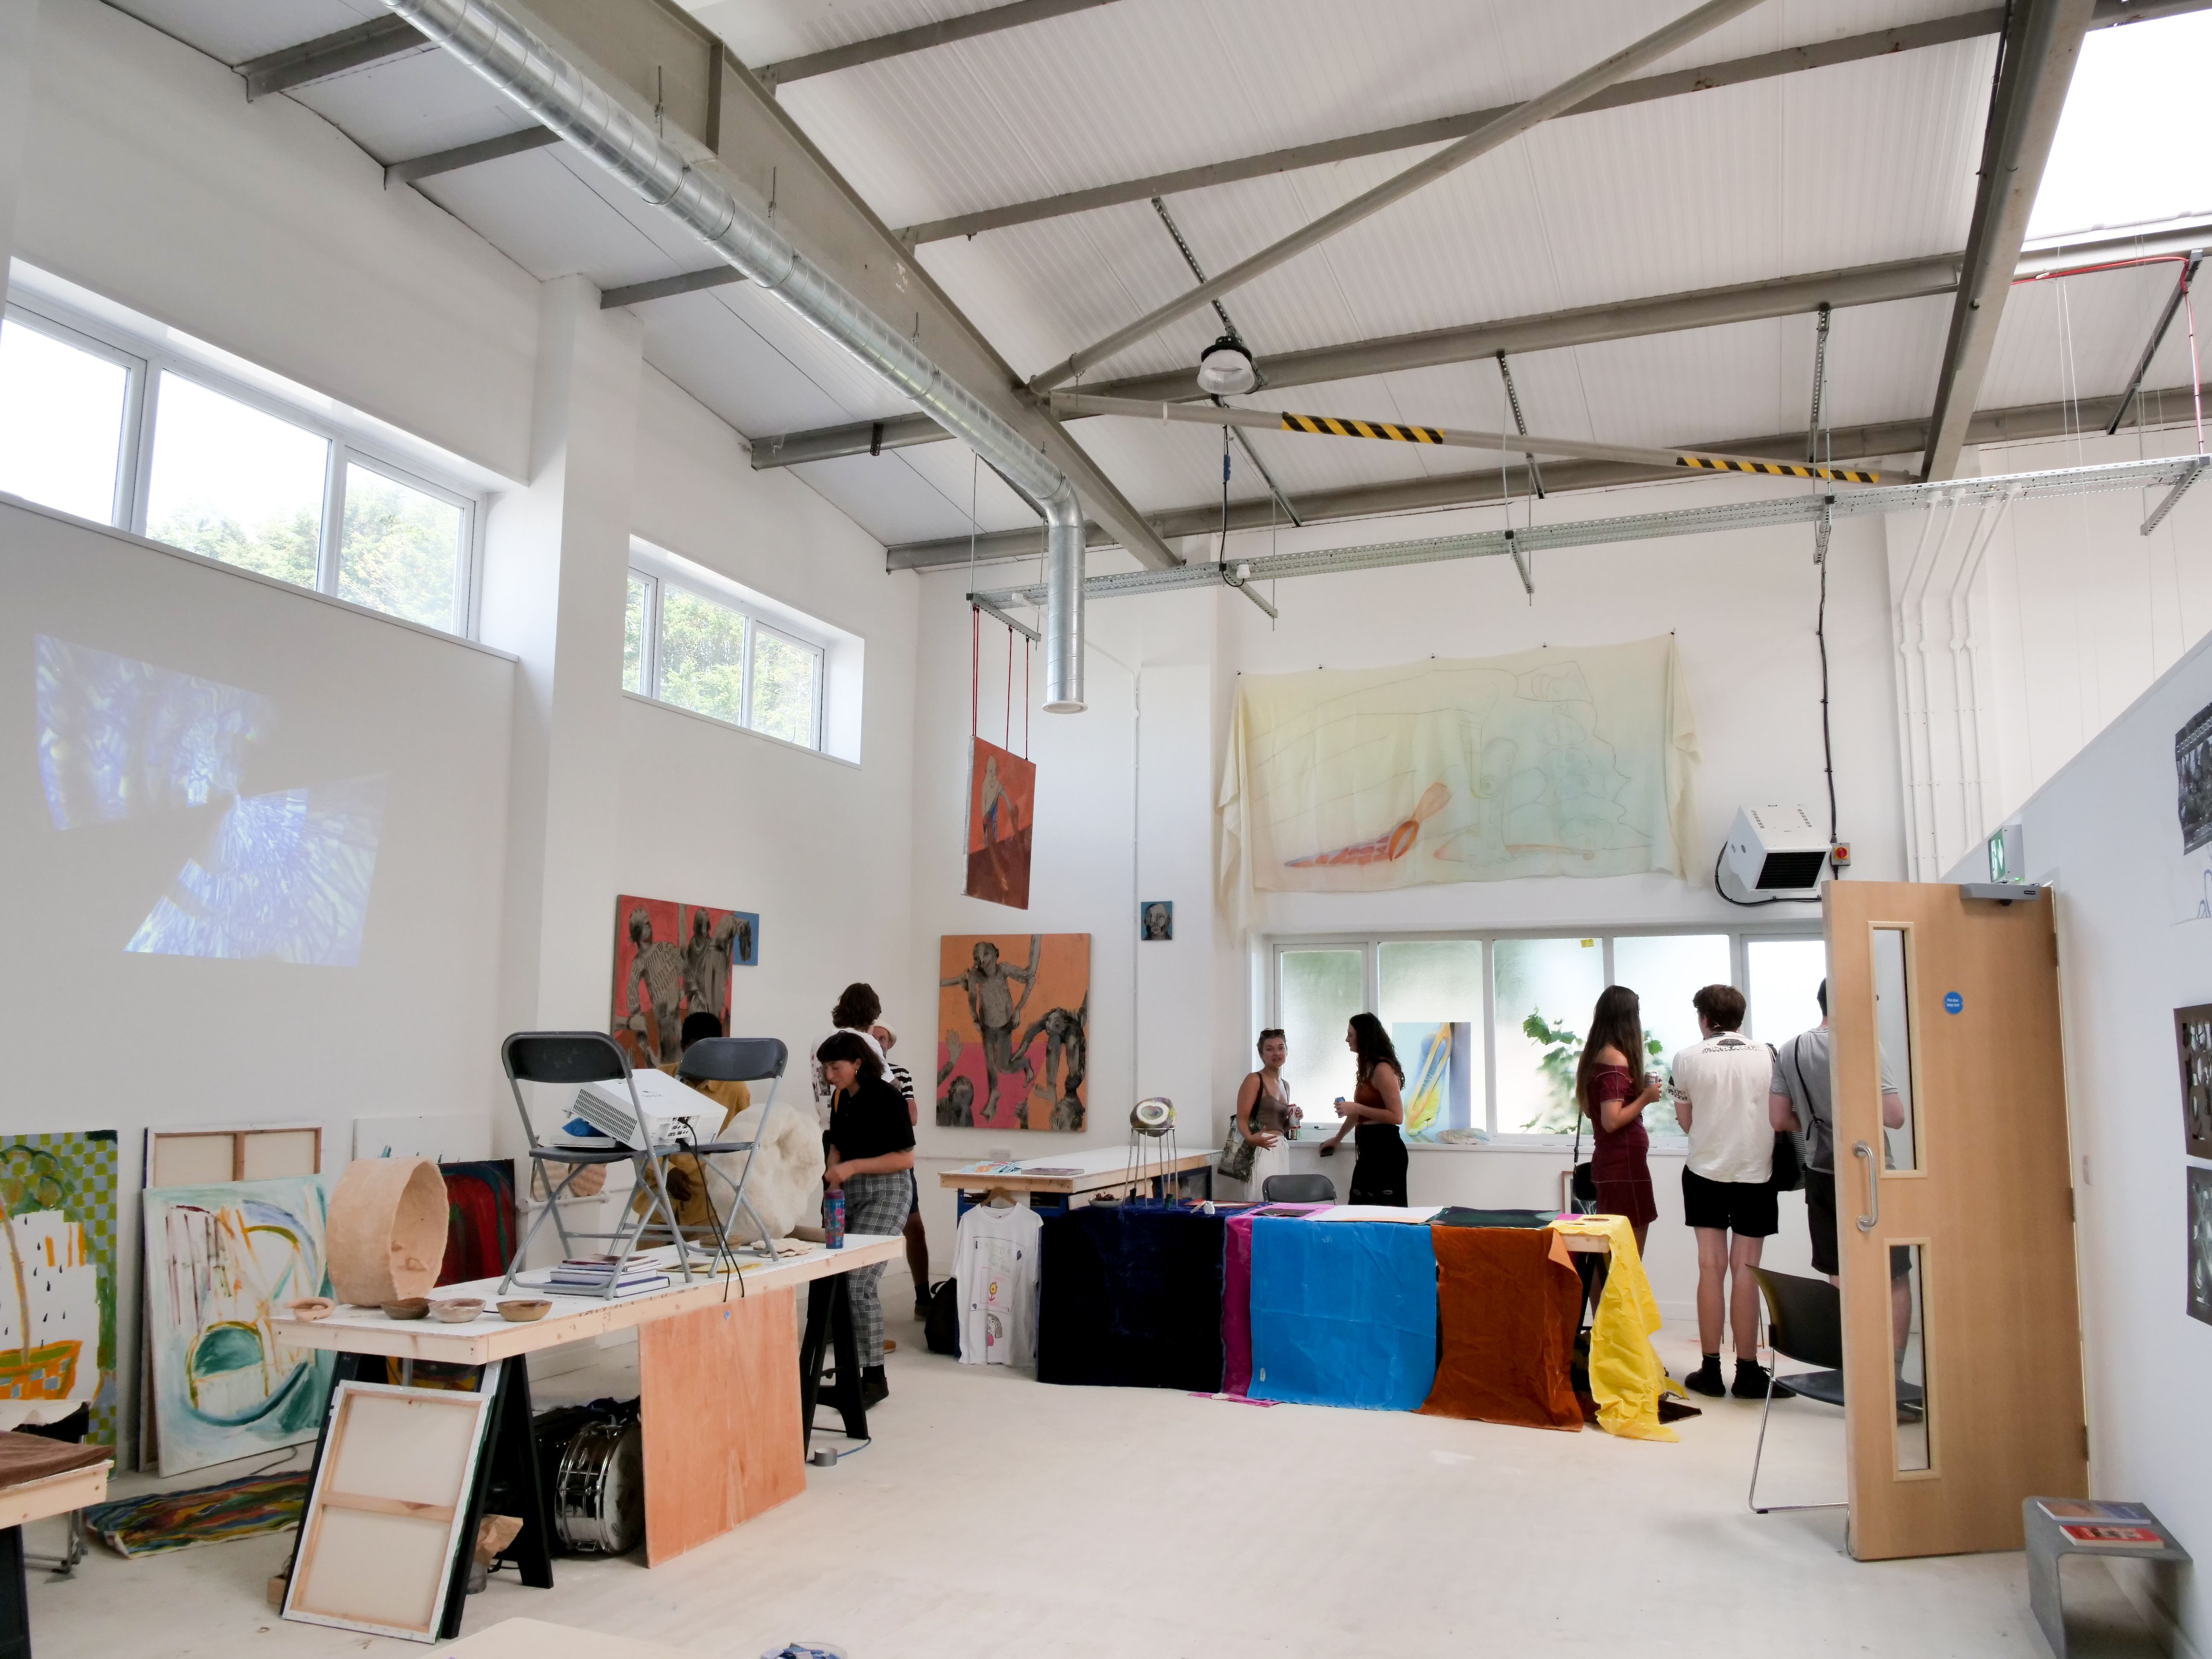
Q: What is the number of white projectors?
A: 1